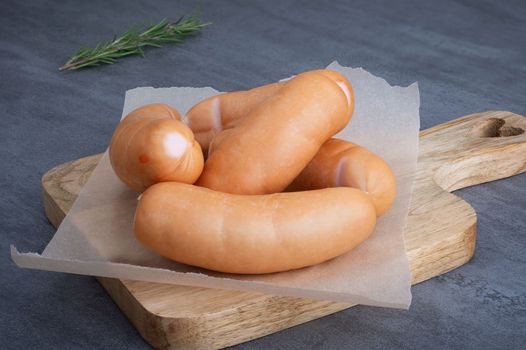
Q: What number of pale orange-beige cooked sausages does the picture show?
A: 5